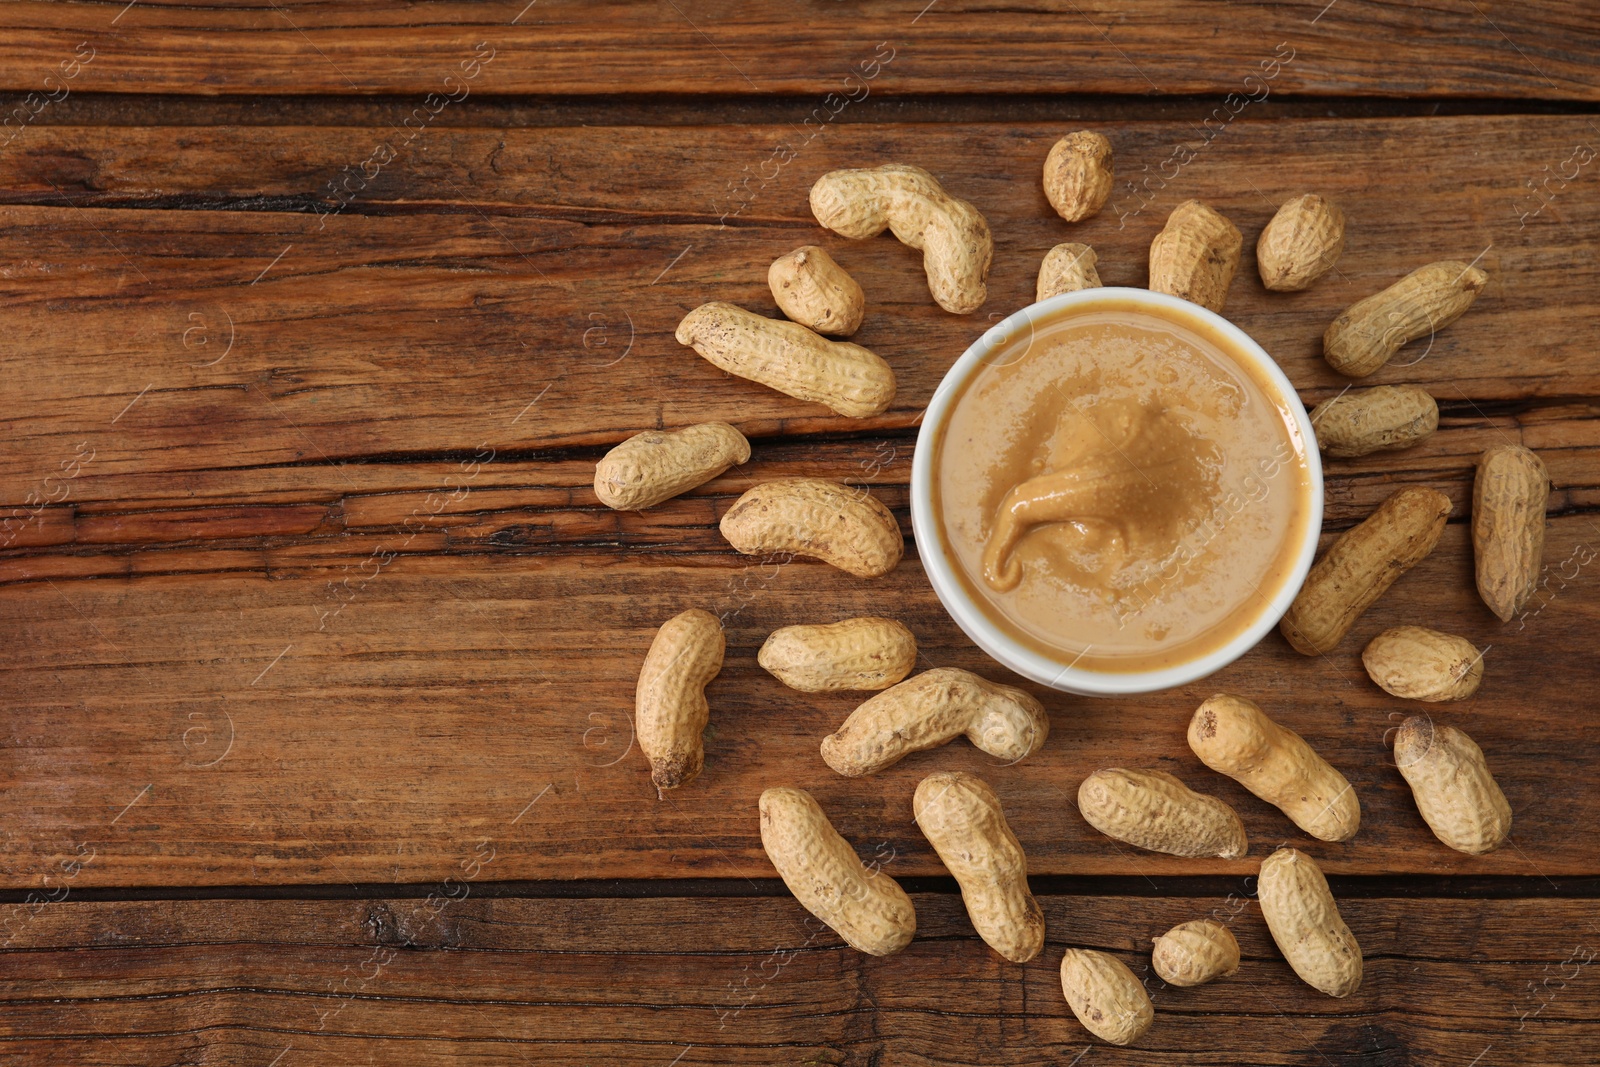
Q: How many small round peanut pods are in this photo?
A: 6